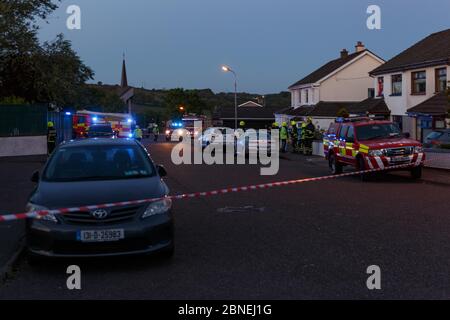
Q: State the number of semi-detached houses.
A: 2